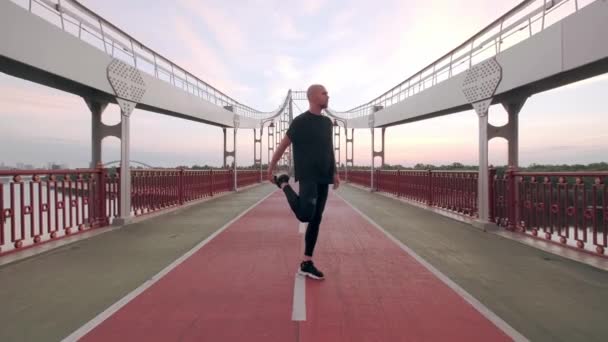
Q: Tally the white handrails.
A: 2